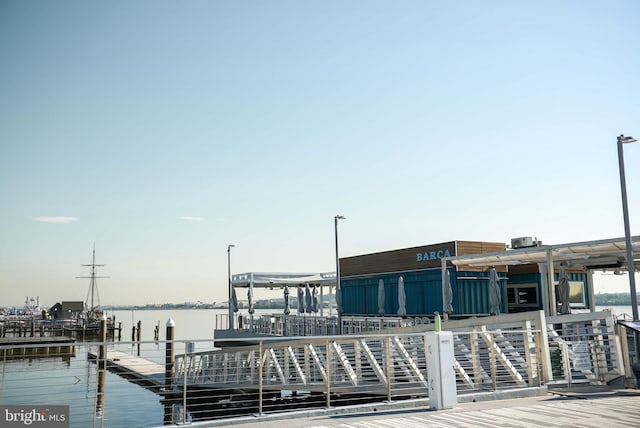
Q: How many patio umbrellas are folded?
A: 12